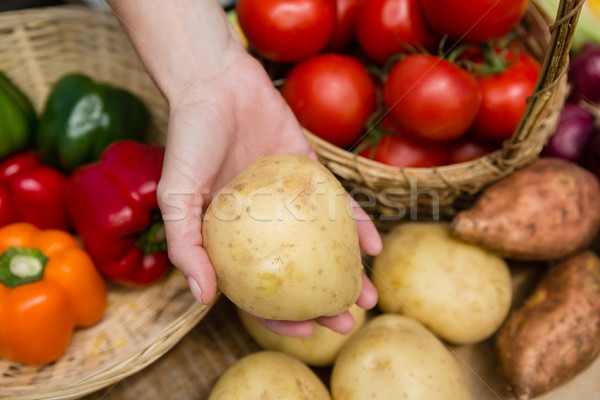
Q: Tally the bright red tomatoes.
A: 9